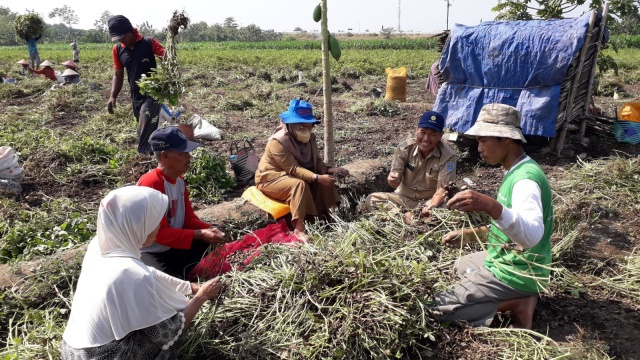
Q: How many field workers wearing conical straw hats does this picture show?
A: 4